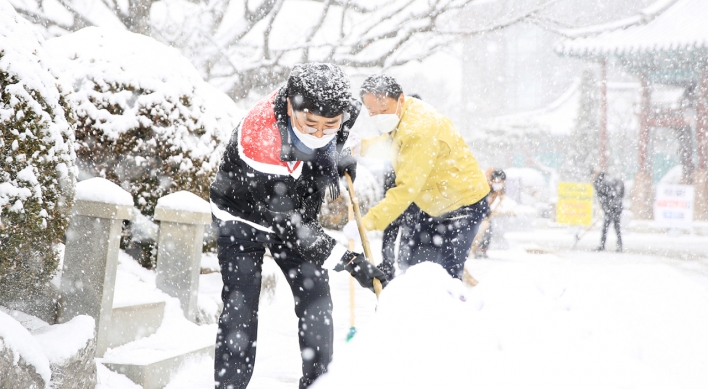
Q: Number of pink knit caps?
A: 0